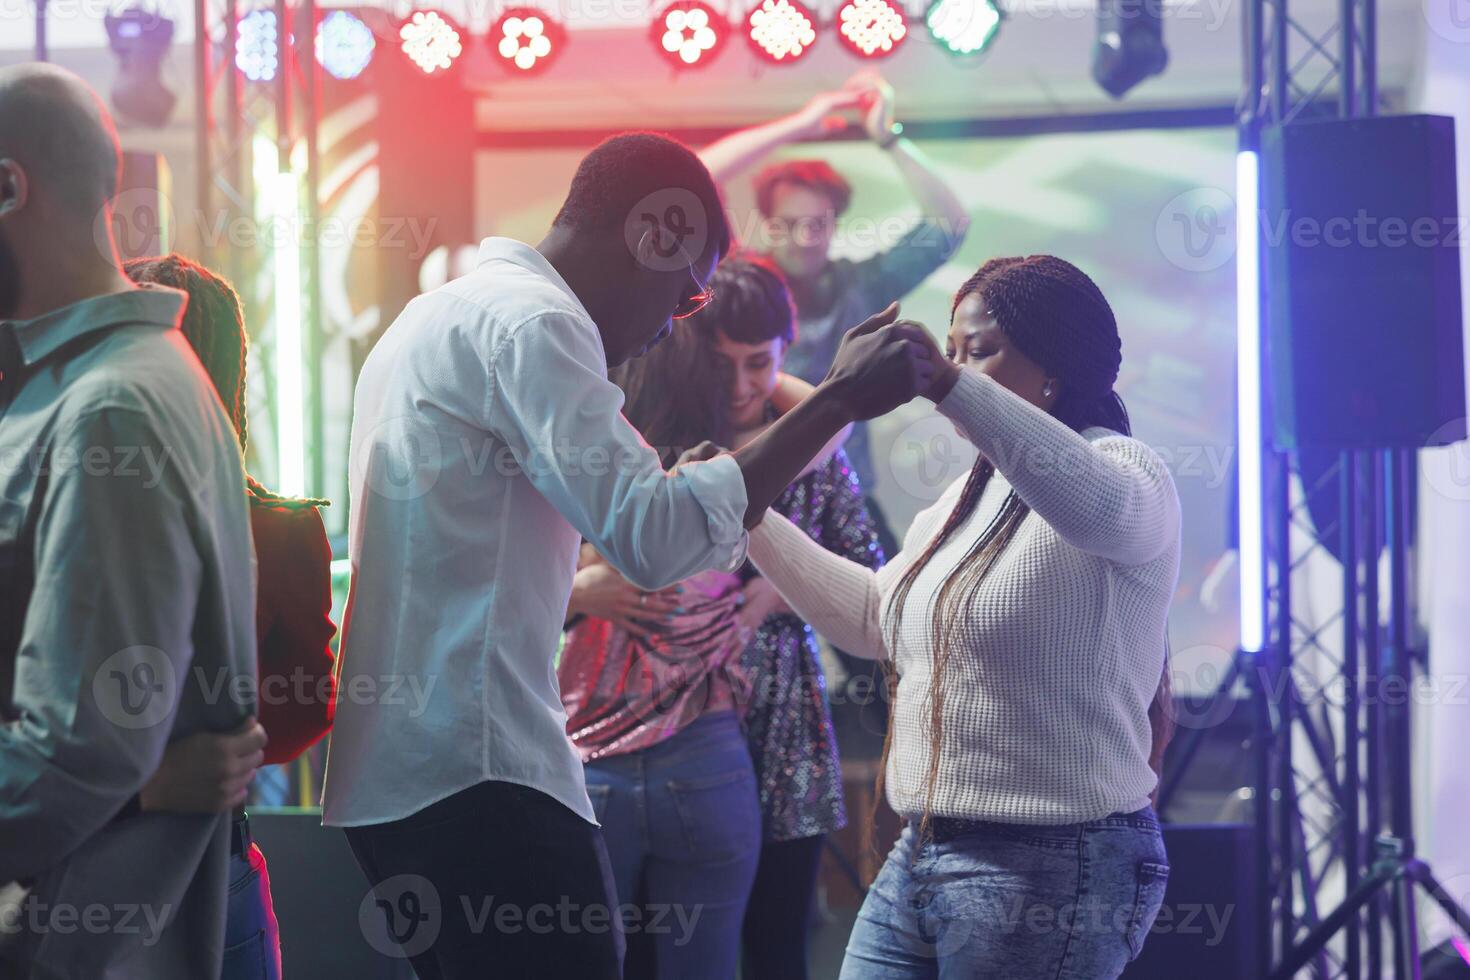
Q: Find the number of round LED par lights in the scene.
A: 8